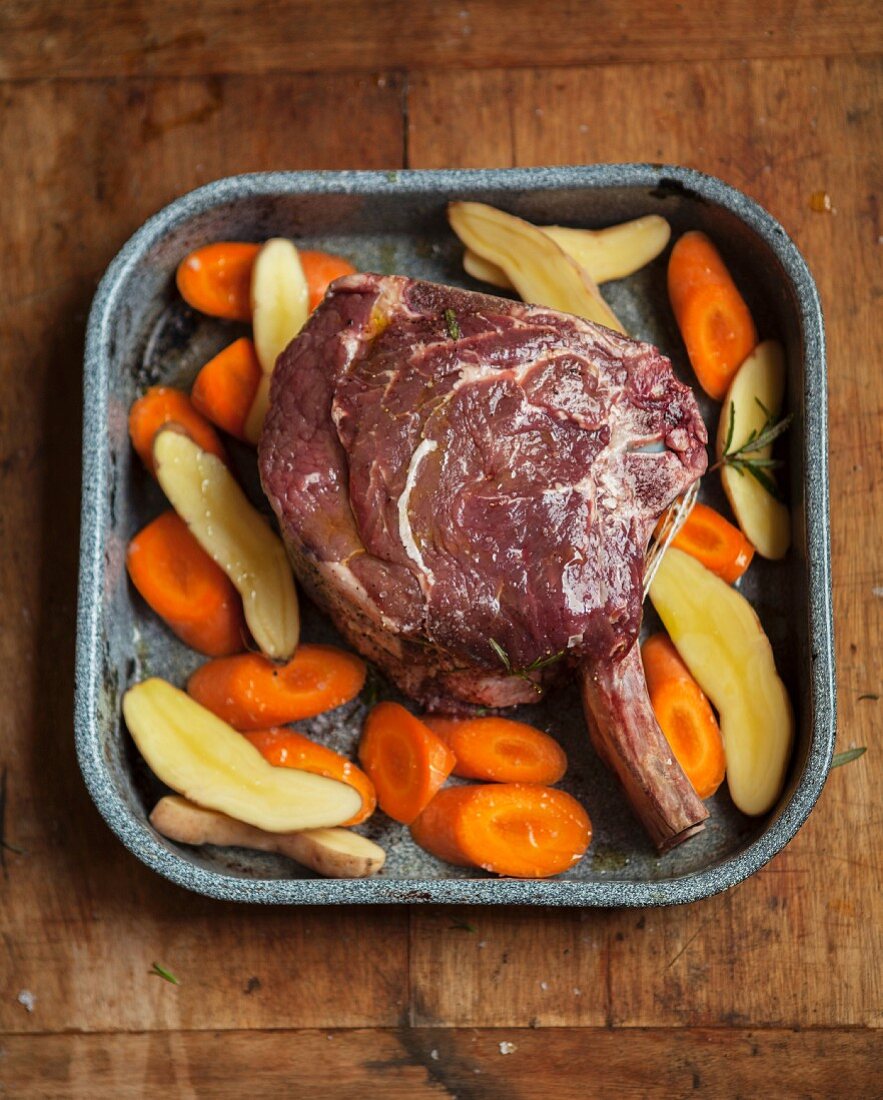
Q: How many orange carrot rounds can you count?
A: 12